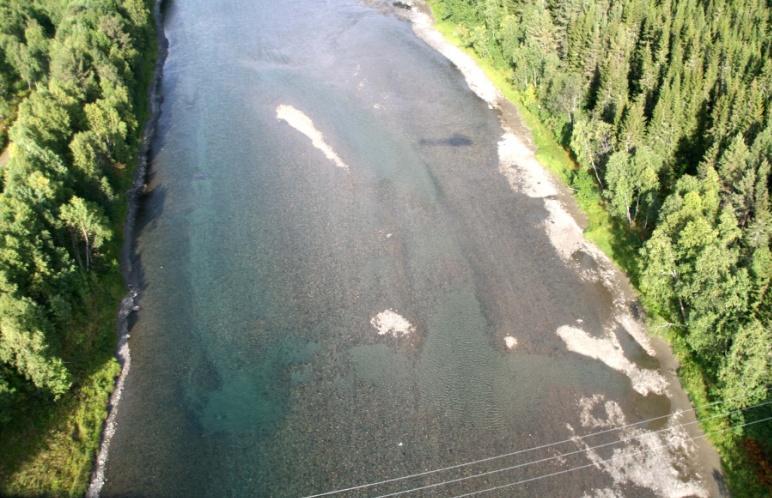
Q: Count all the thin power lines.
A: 3